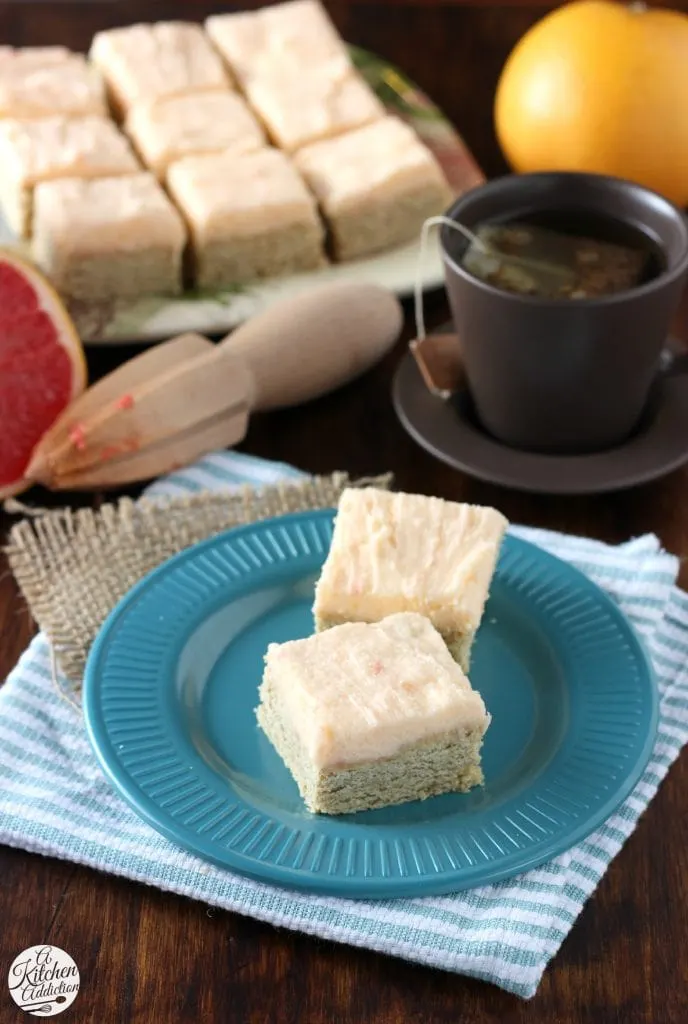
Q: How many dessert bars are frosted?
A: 11